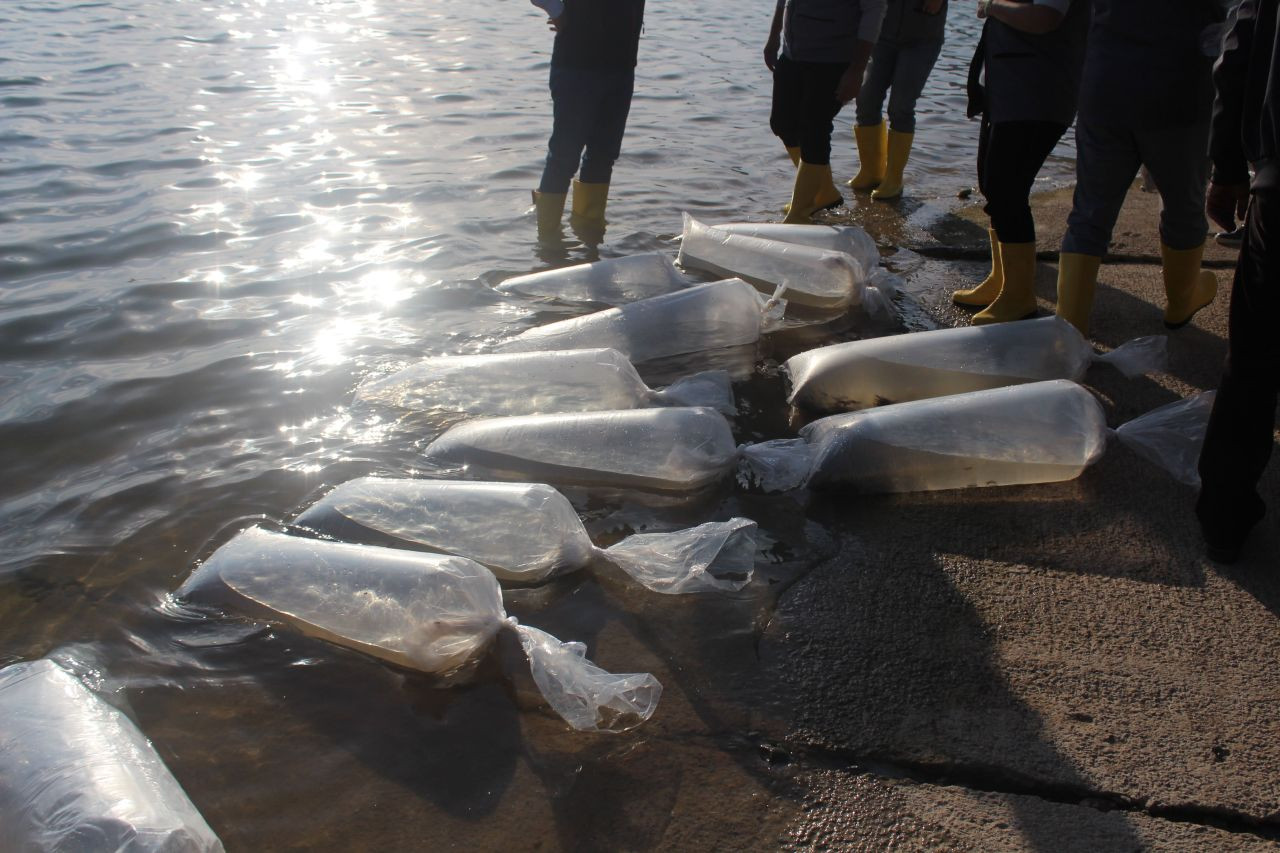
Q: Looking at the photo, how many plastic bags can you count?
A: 11